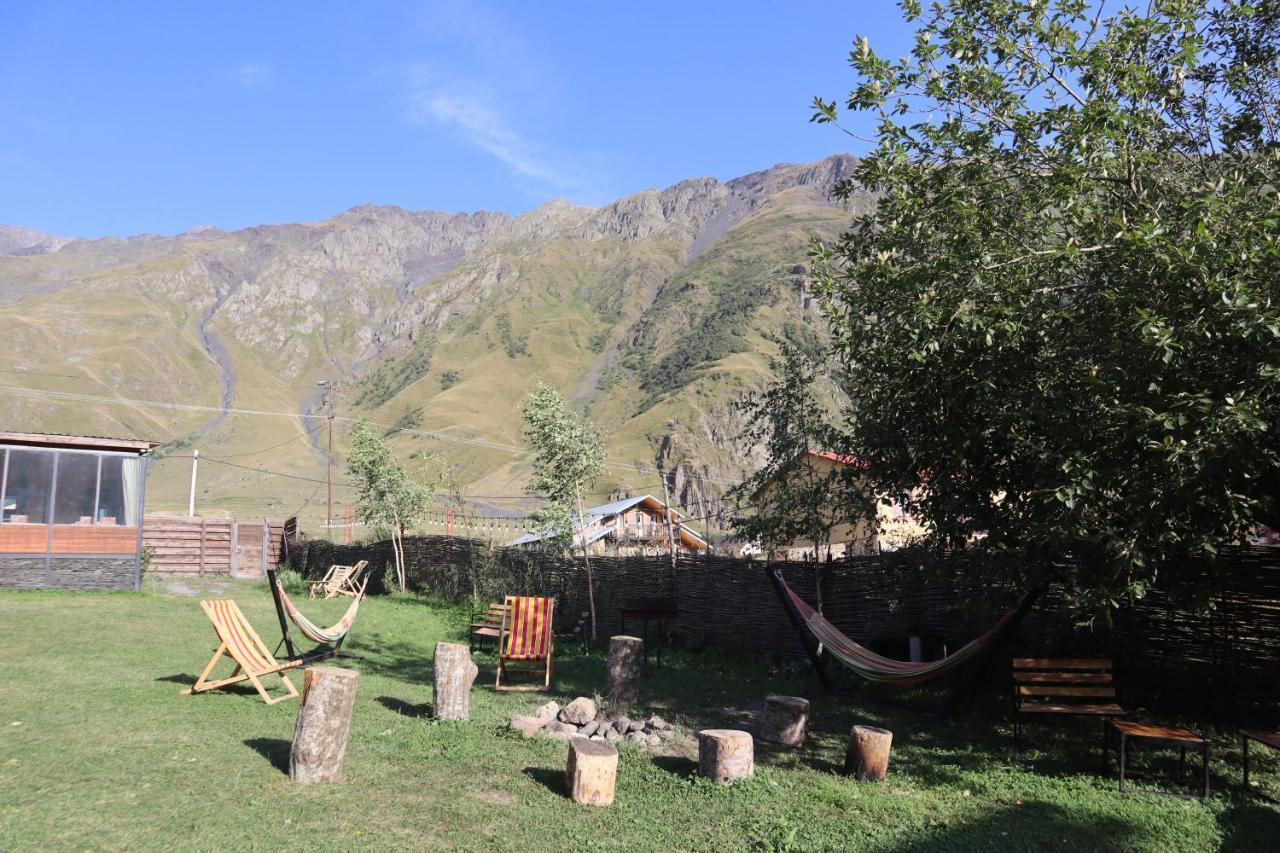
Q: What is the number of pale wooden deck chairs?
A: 2